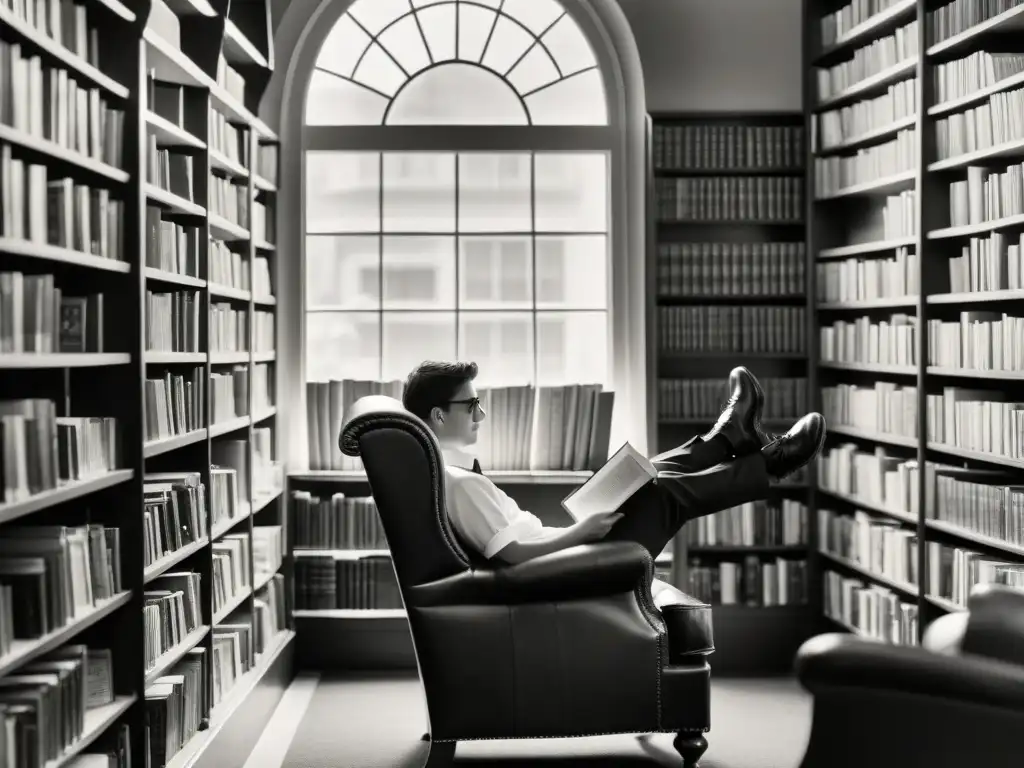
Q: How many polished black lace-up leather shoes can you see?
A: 2